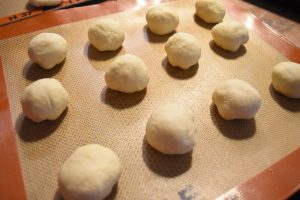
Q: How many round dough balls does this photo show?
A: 12